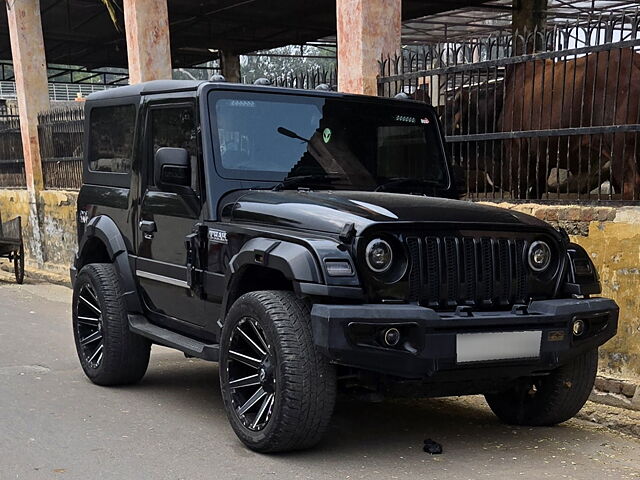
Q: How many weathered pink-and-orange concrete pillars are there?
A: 3